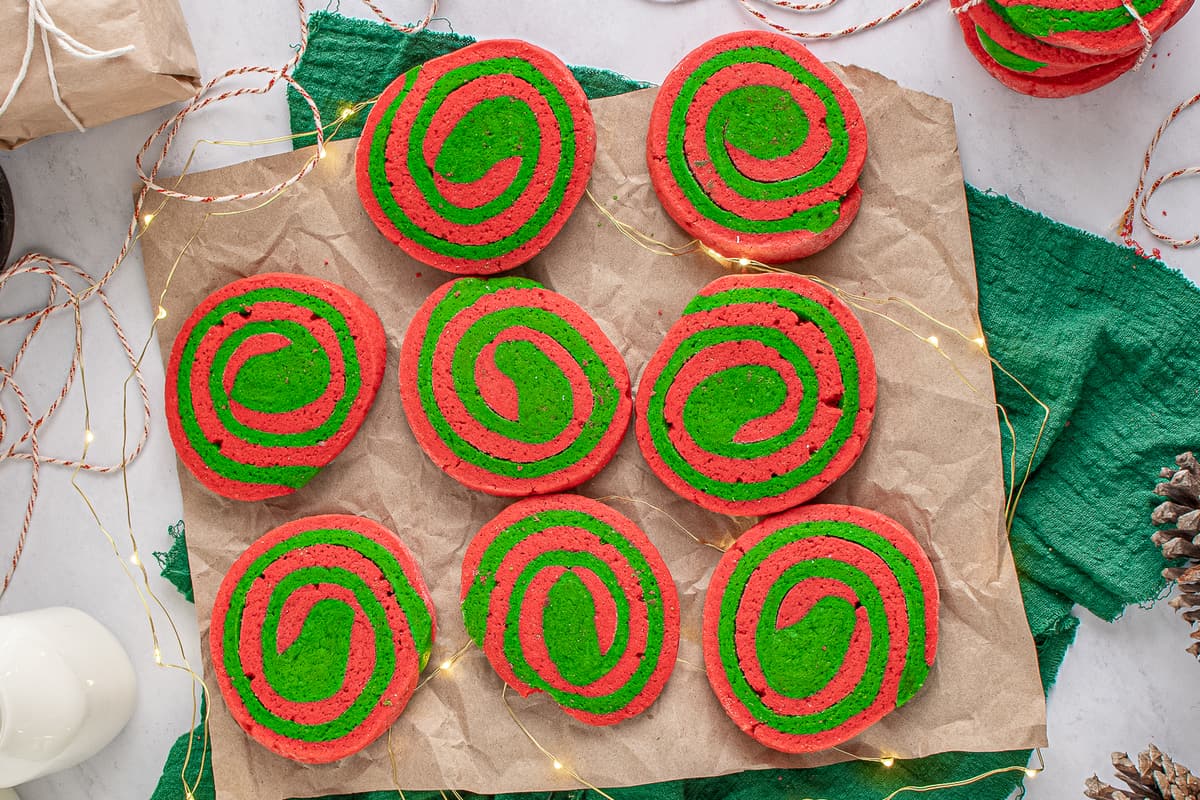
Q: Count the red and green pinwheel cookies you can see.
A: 11